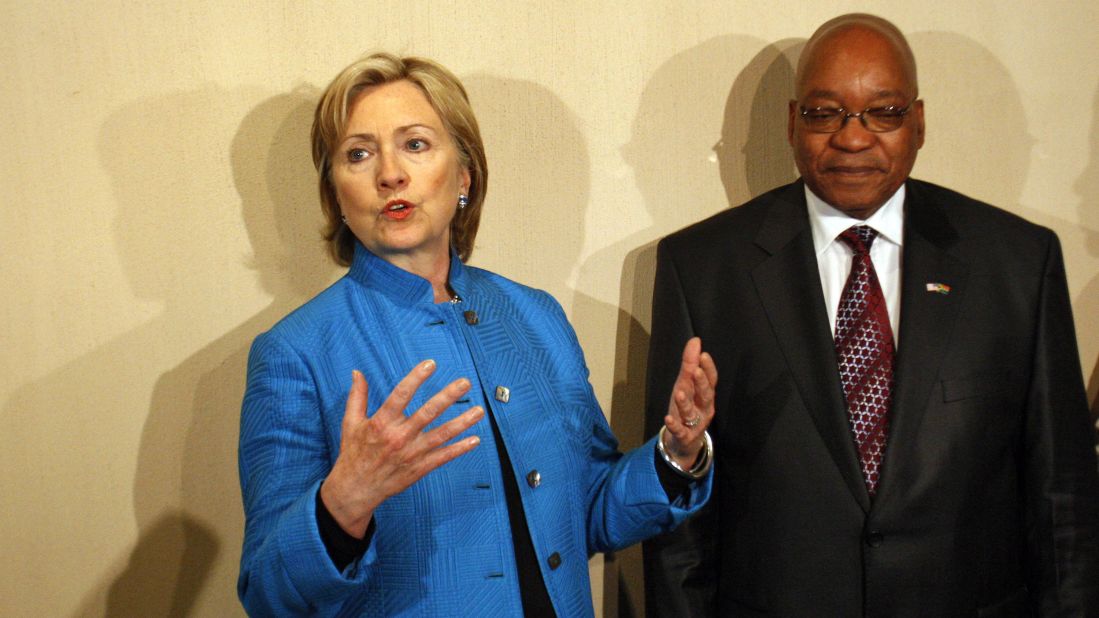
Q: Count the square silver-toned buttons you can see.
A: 4